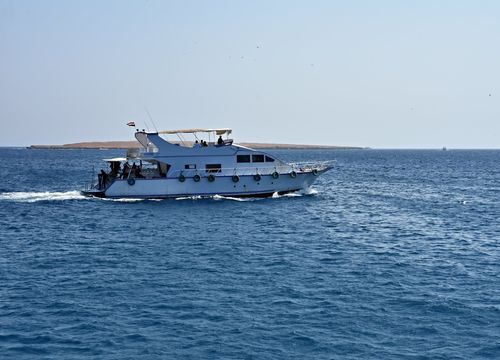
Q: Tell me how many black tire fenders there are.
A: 9